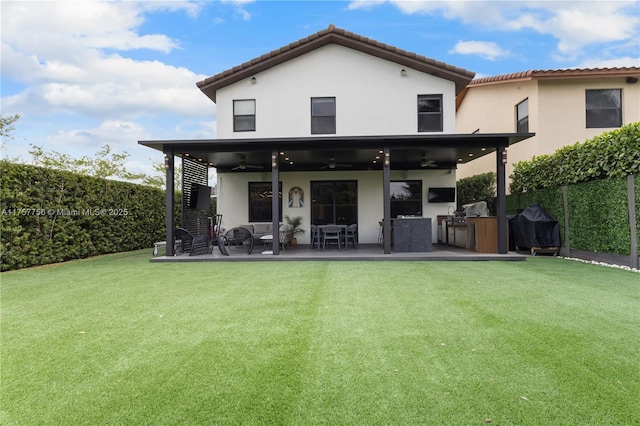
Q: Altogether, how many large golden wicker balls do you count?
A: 0